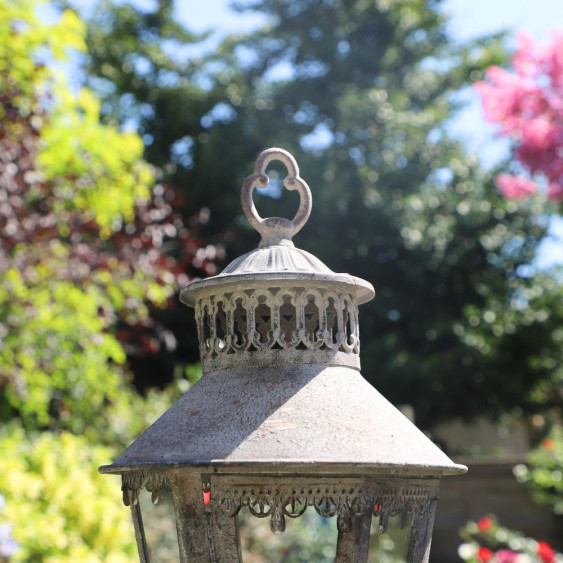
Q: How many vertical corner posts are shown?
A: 4